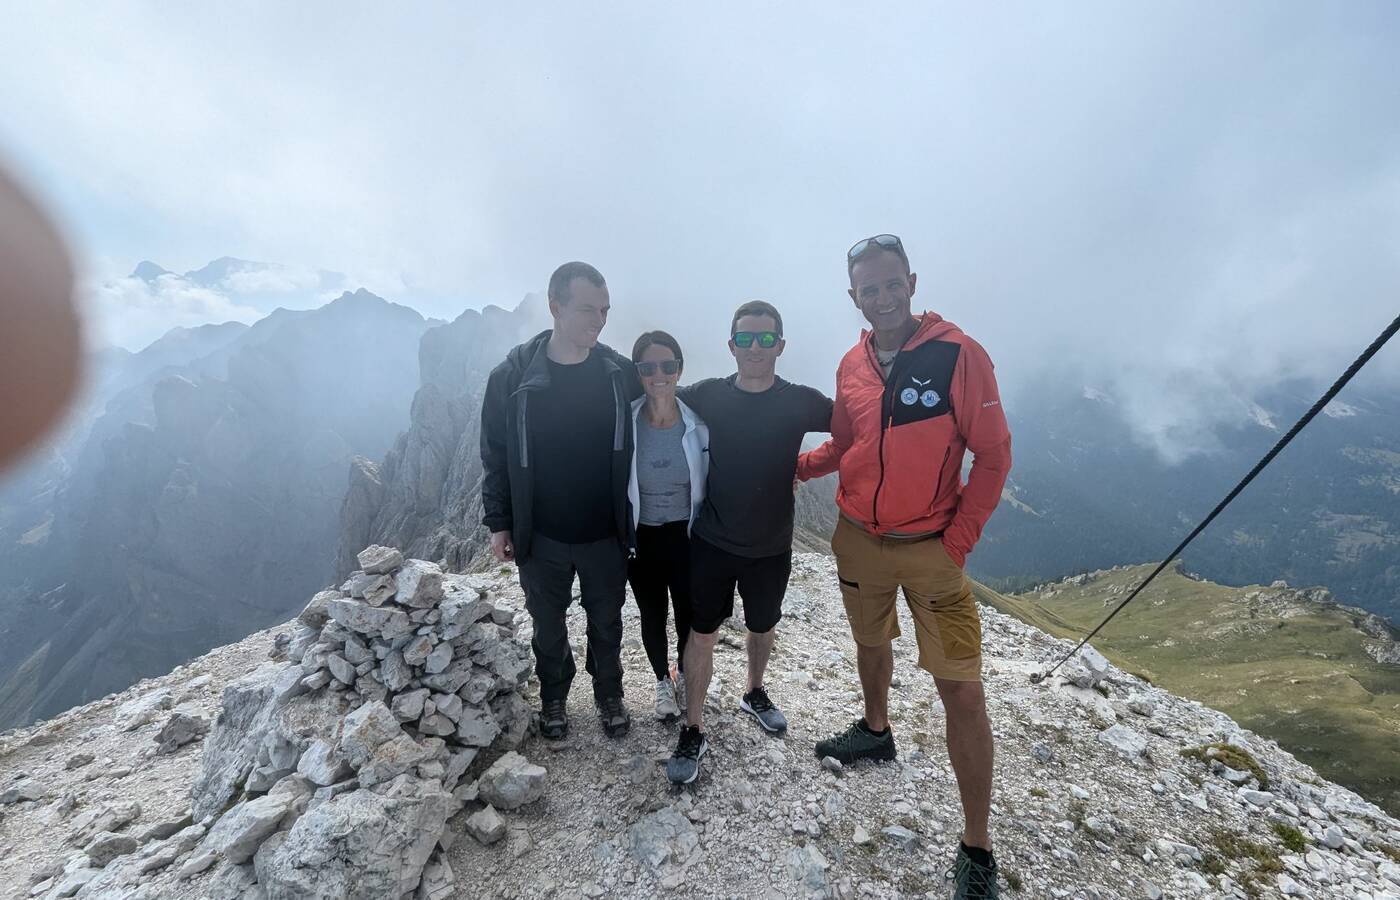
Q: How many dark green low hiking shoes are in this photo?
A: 2